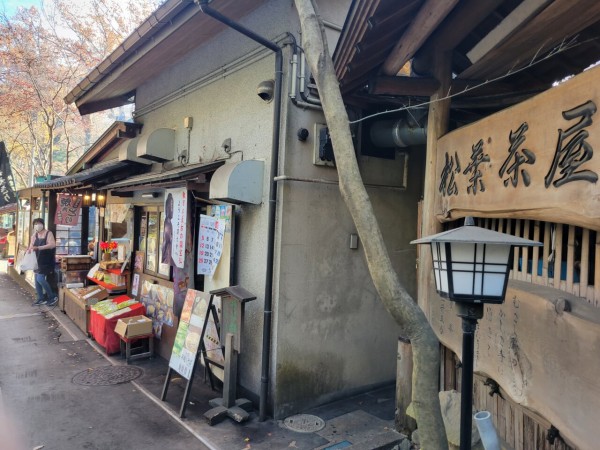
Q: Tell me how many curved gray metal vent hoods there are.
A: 3